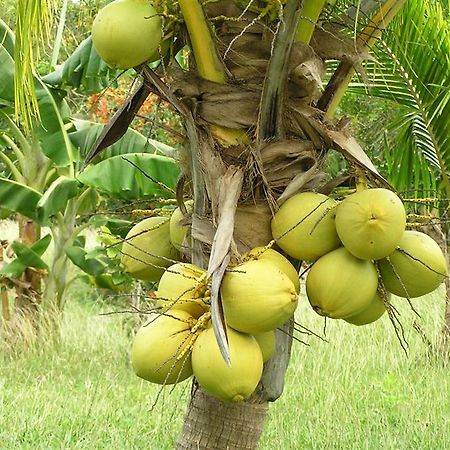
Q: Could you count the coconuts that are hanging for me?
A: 14